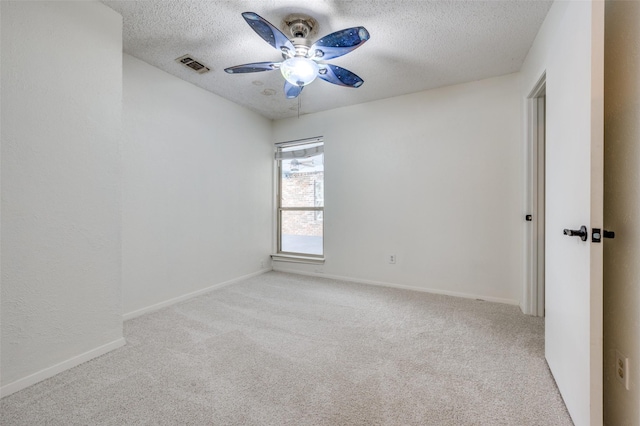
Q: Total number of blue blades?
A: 5